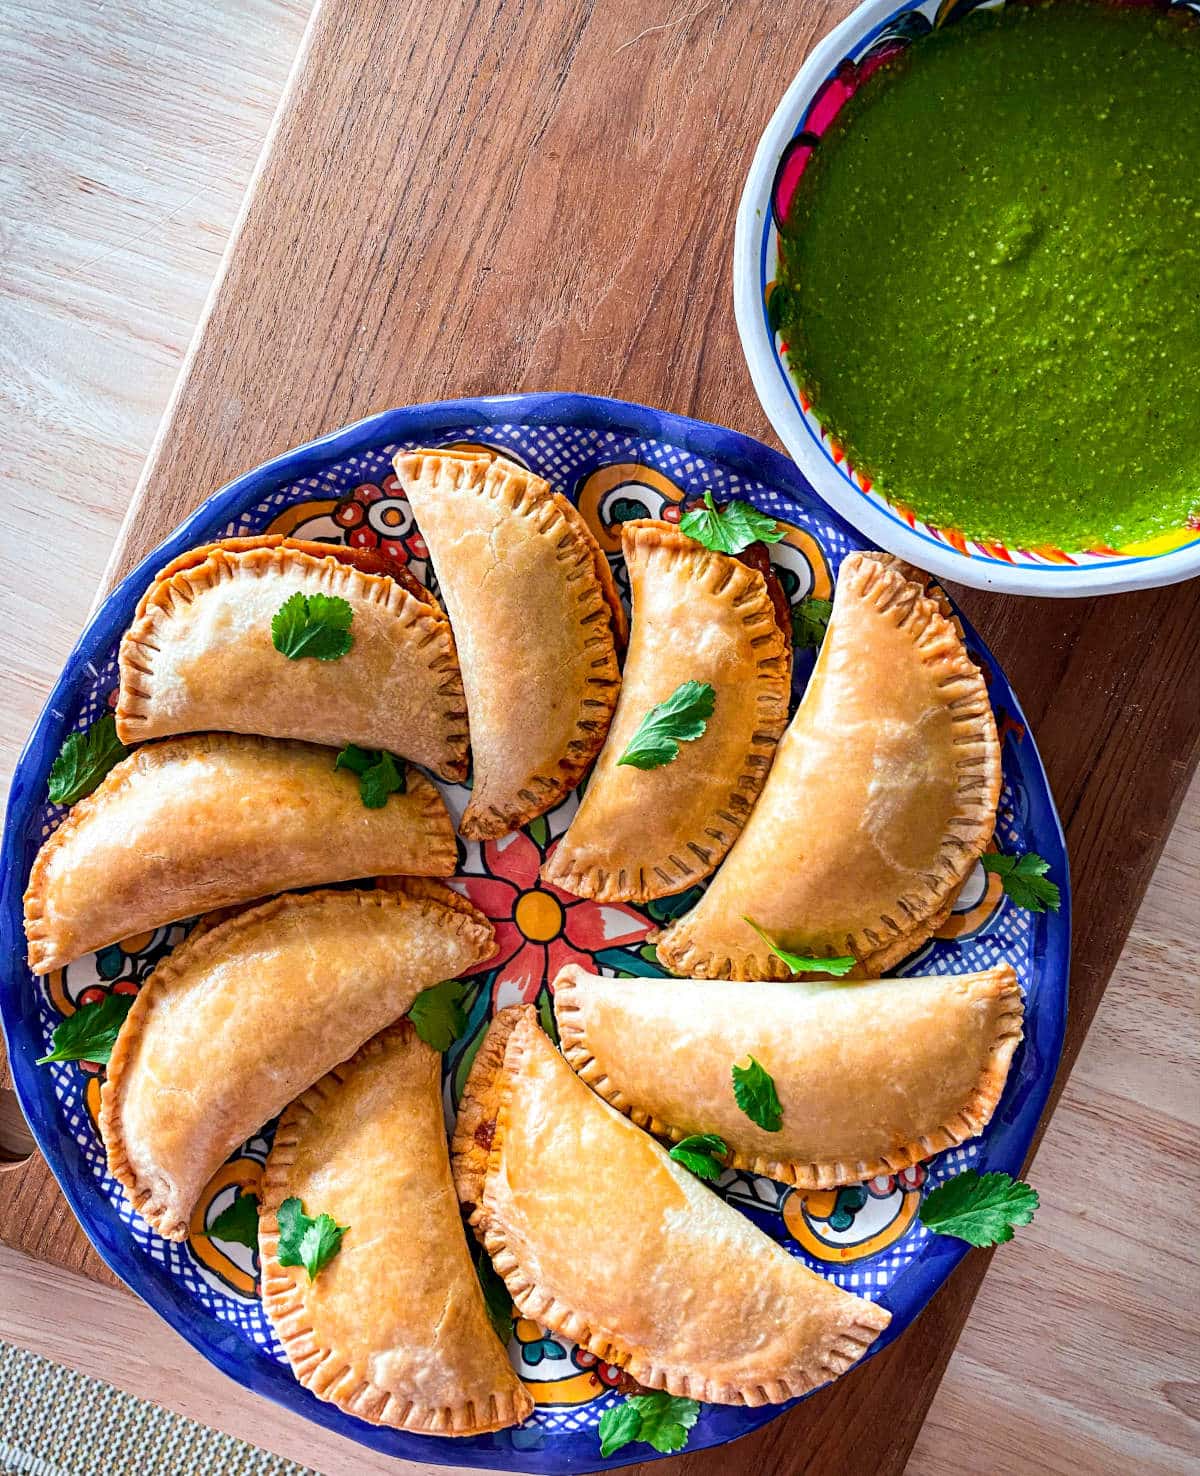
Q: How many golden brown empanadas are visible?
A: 9